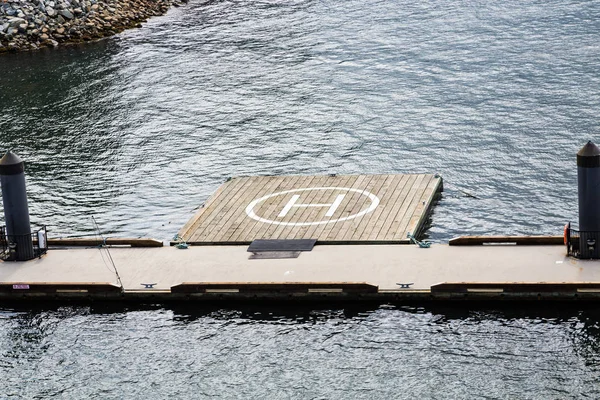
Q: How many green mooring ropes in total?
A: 2